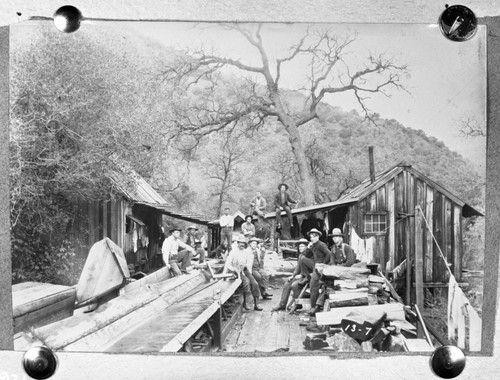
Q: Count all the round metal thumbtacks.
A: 4